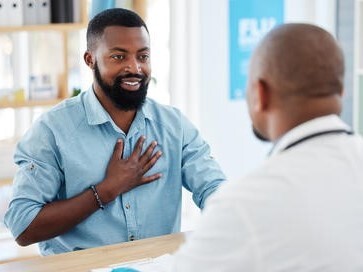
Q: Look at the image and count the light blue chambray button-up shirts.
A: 1